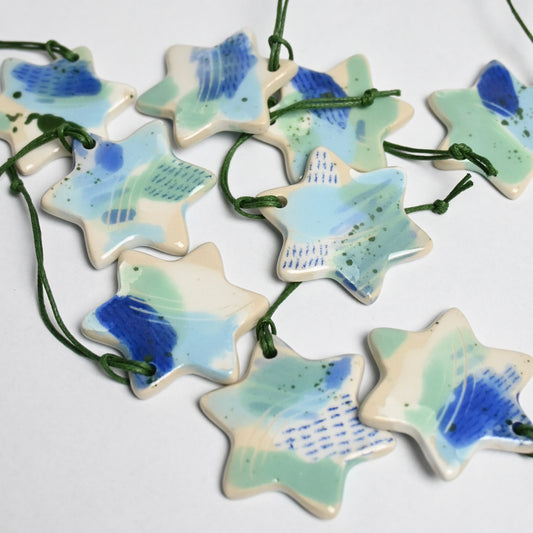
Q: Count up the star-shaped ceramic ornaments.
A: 9